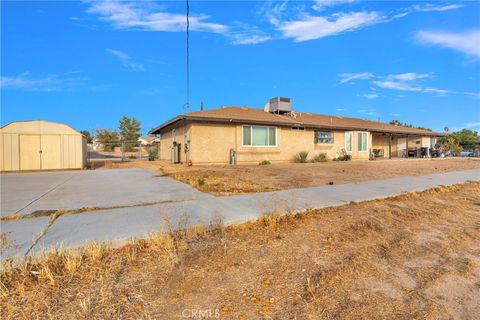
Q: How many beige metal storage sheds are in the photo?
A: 1